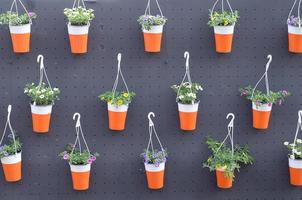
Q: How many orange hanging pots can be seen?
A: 14